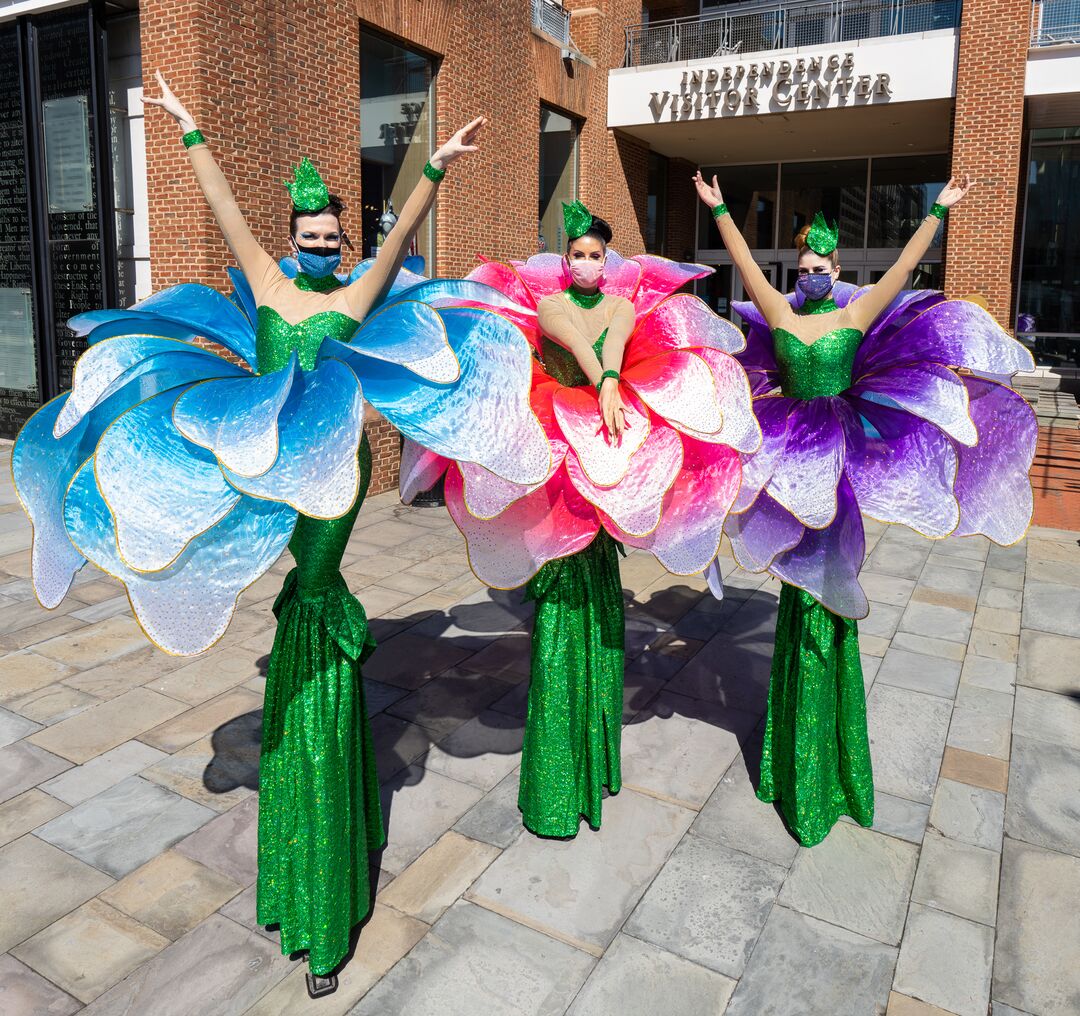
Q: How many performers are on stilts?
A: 3